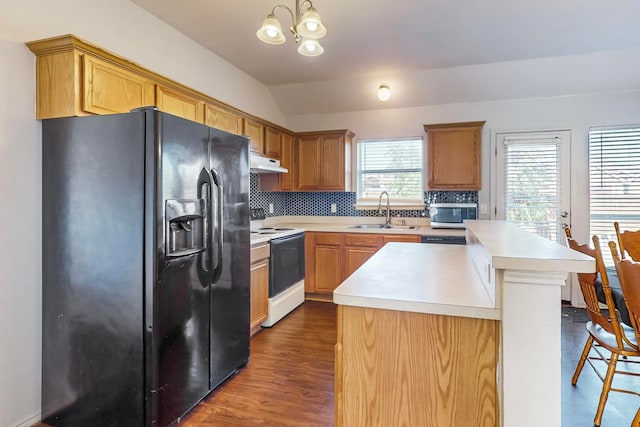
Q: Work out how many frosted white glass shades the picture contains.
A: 3